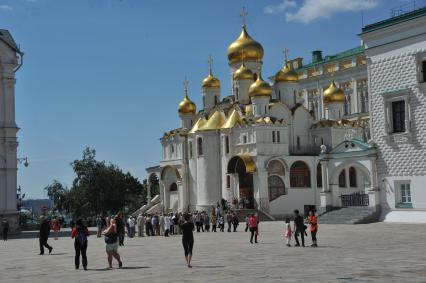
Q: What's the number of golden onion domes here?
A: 7